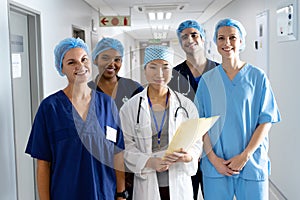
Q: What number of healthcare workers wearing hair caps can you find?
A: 5